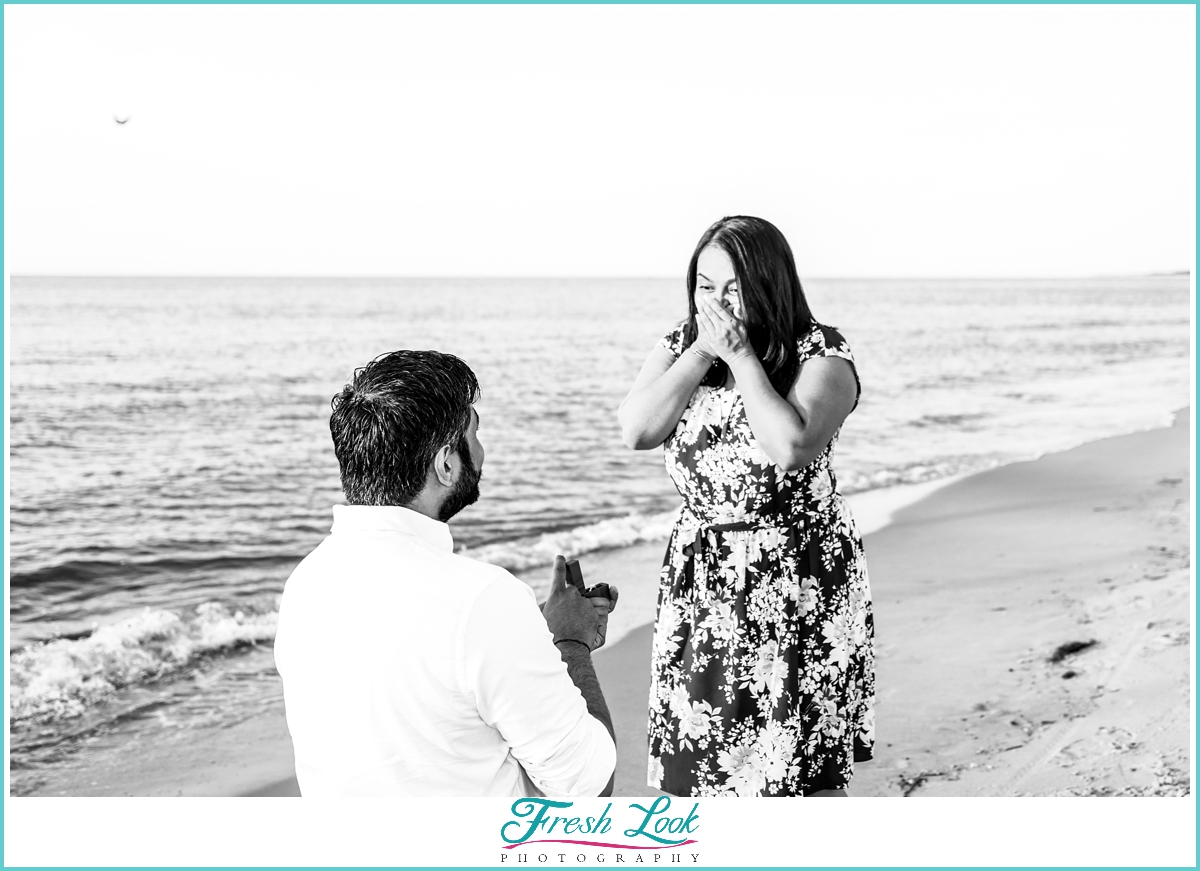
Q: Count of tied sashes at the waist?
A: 1